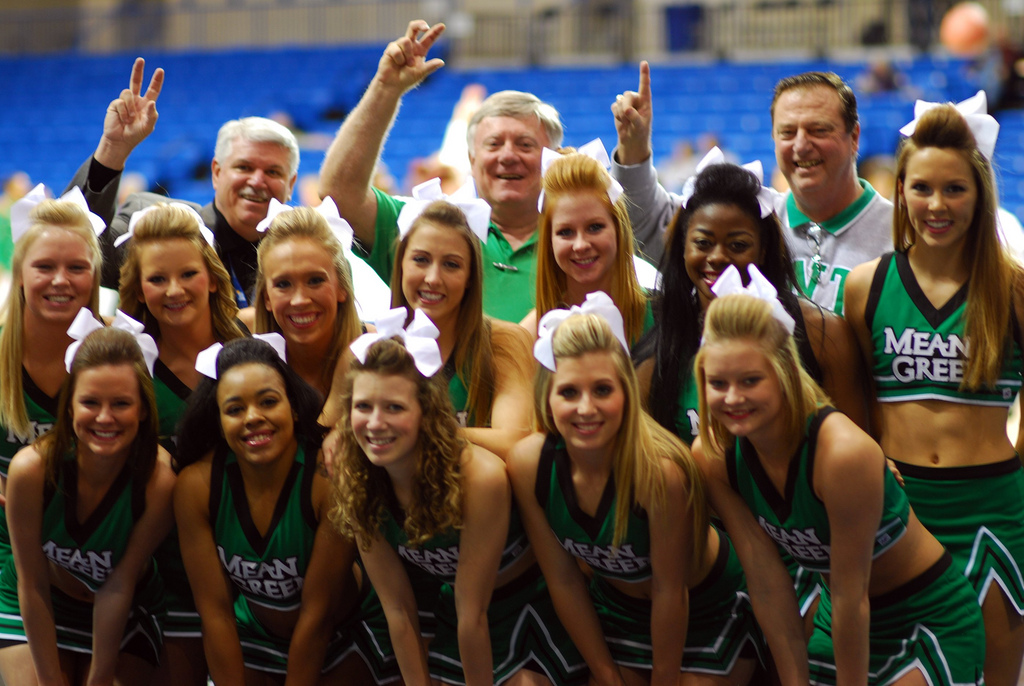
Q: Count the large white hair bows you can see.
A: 12